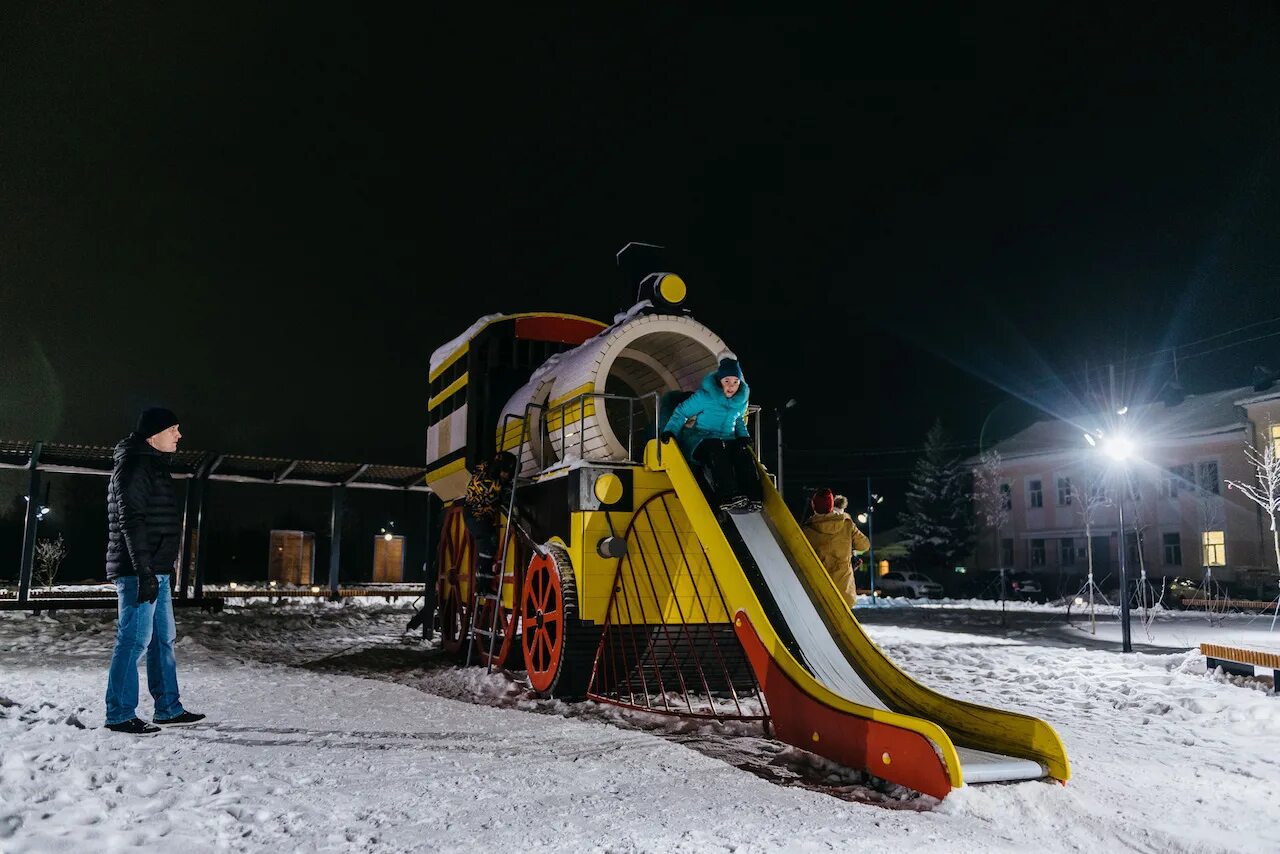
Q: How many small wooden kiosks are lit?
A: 2